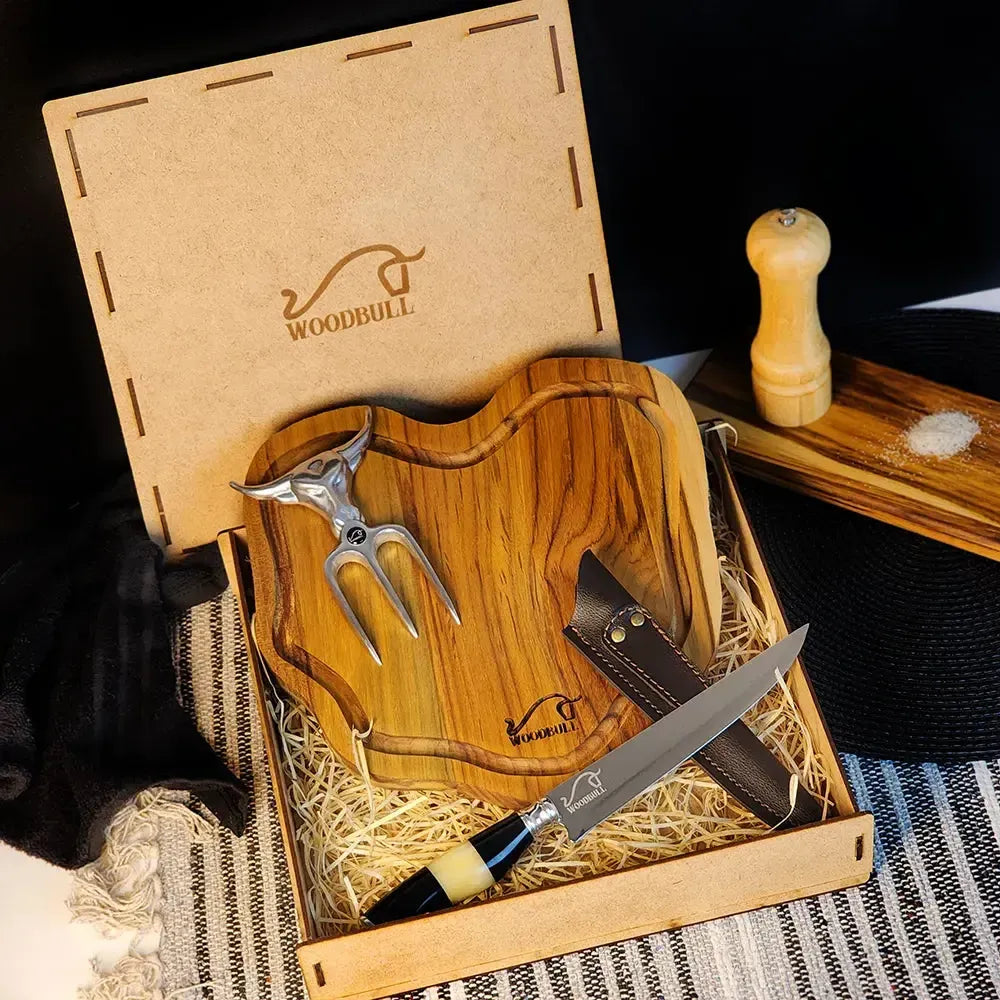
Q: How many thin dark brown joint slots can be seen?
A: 13